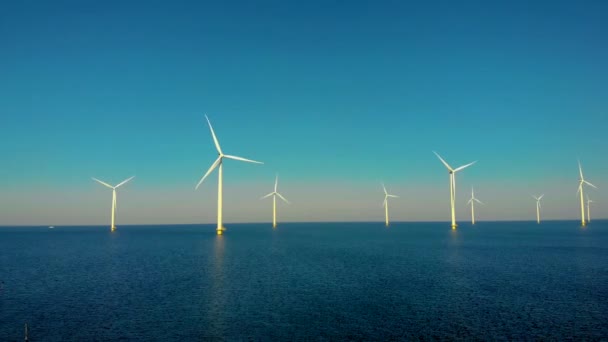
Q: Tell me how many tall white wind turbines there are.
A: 9